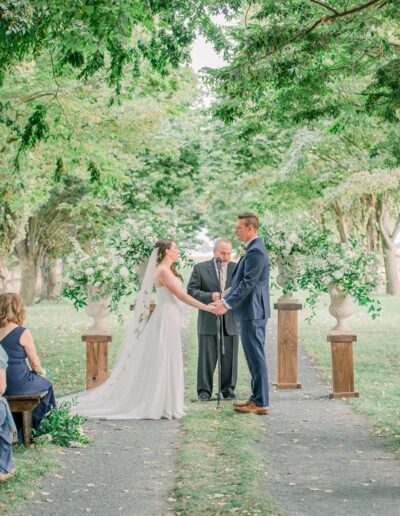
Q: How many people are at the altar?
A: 3